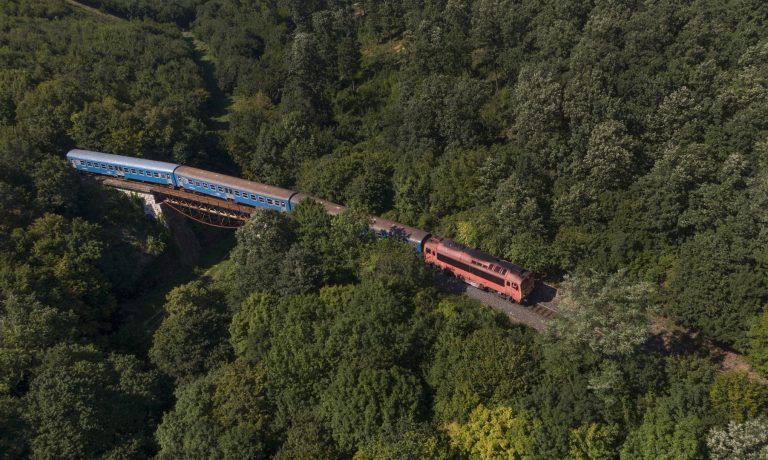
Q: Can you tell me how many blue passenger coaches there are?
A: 3